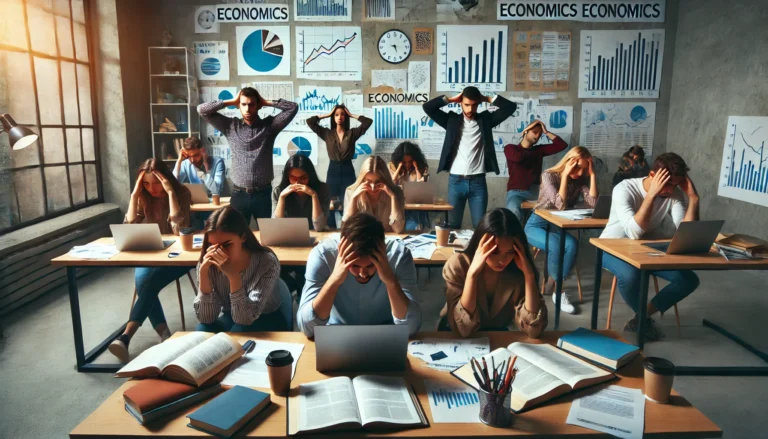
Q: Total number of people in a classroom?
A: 15